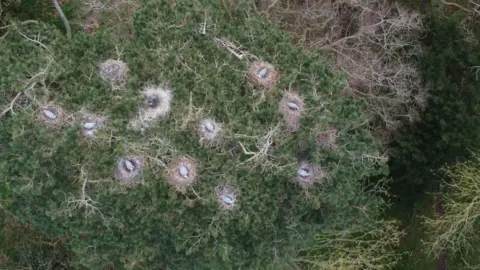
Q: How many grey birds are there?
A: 9